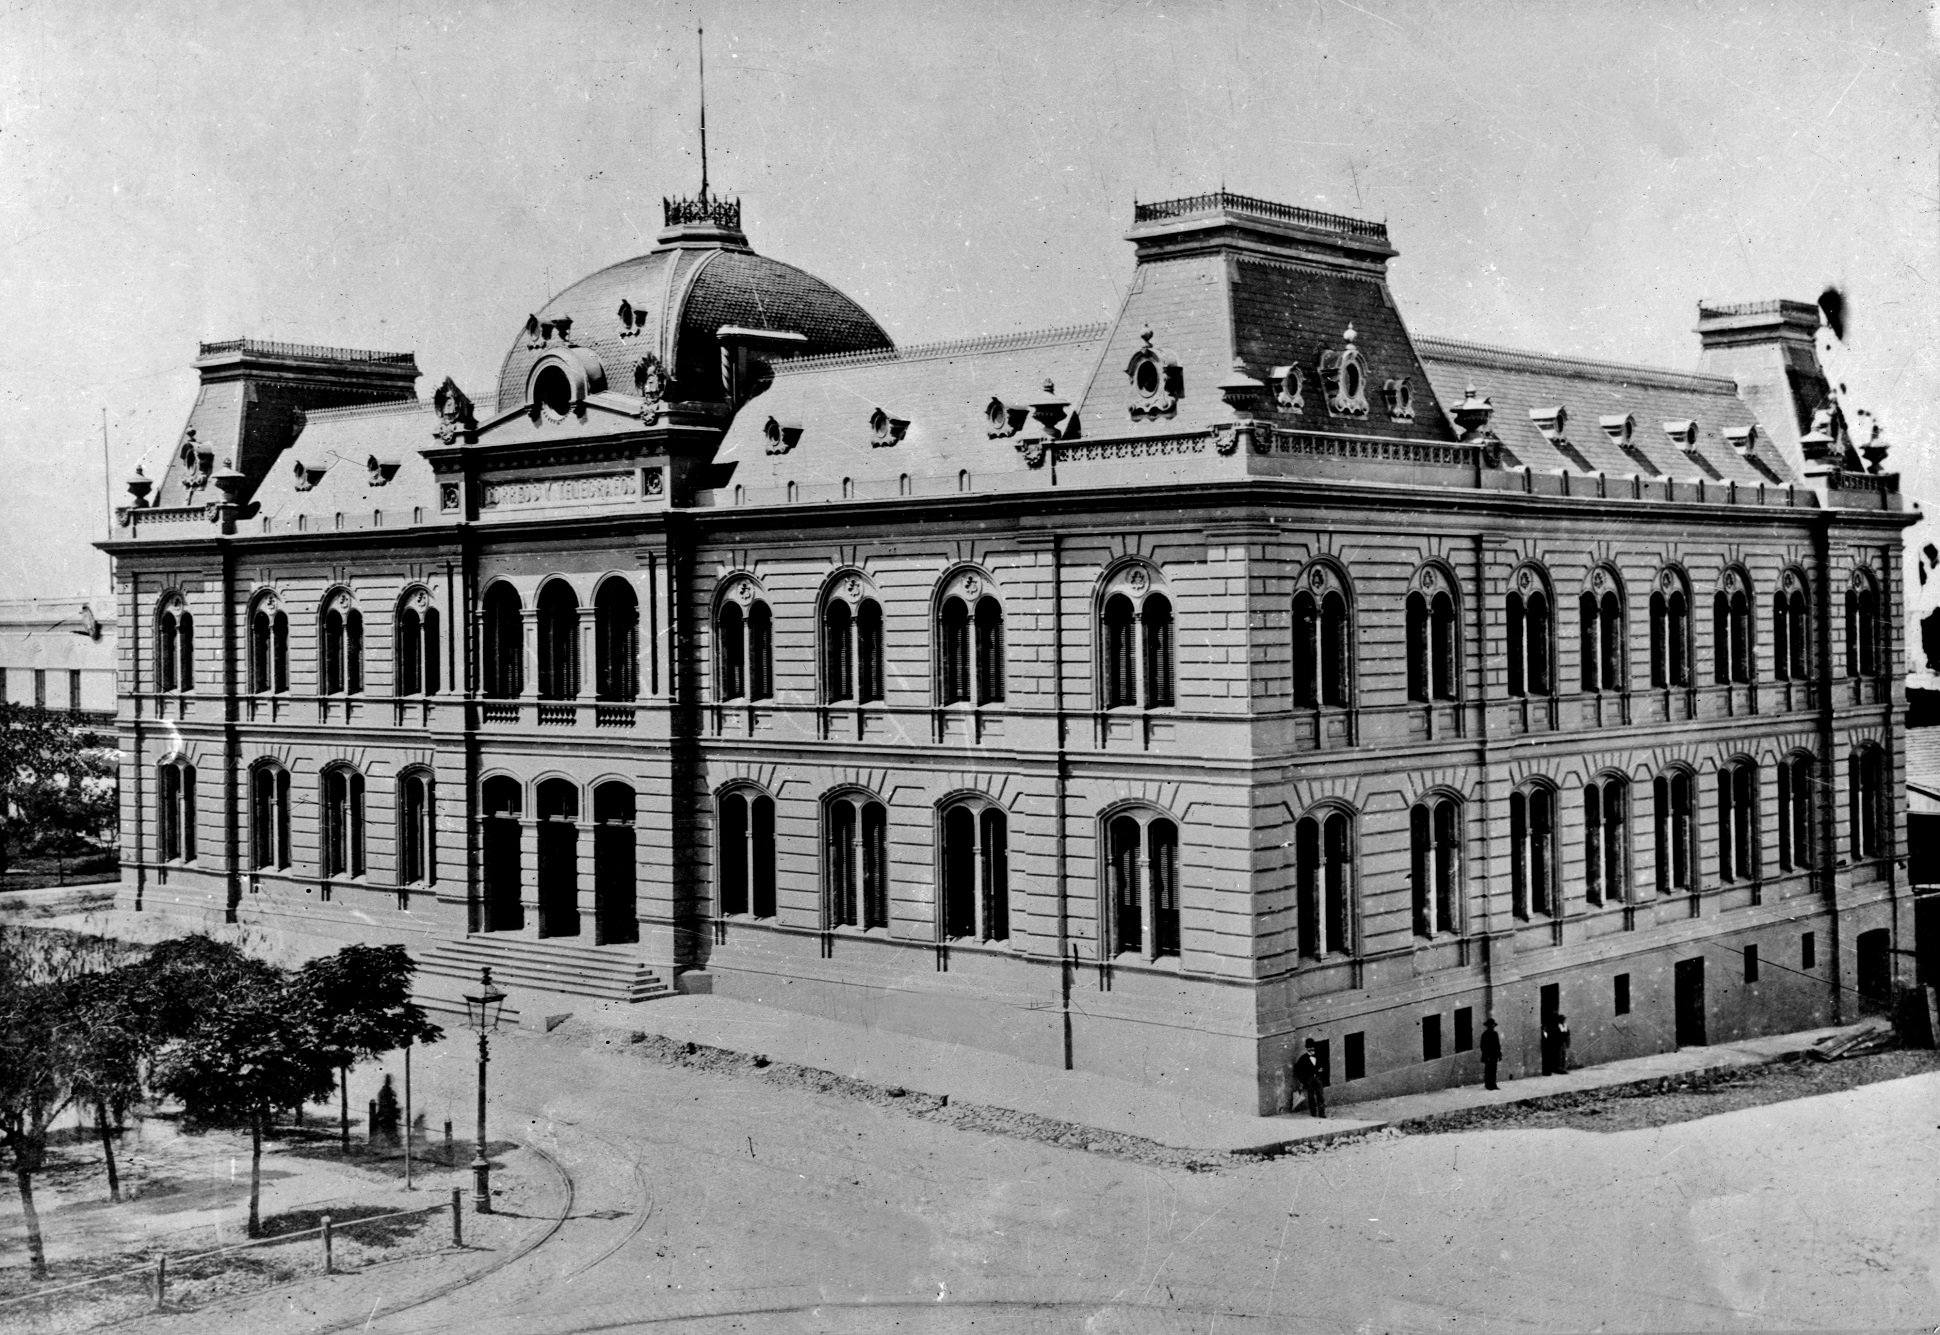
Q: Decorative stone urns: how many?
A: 7